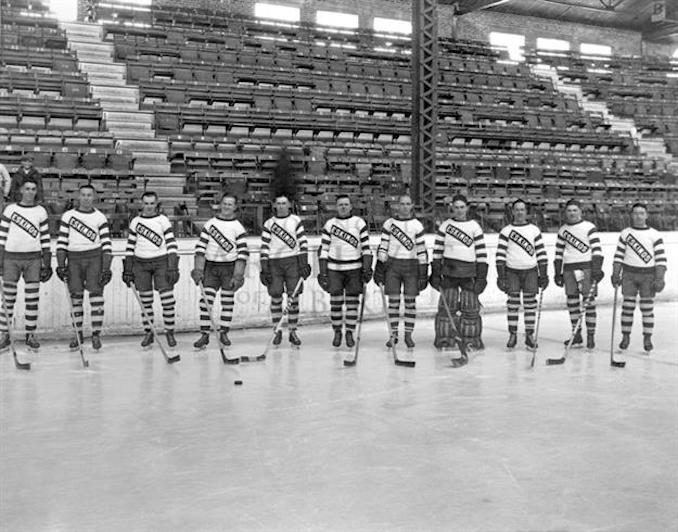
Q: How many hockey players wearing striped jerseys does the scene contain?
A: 11